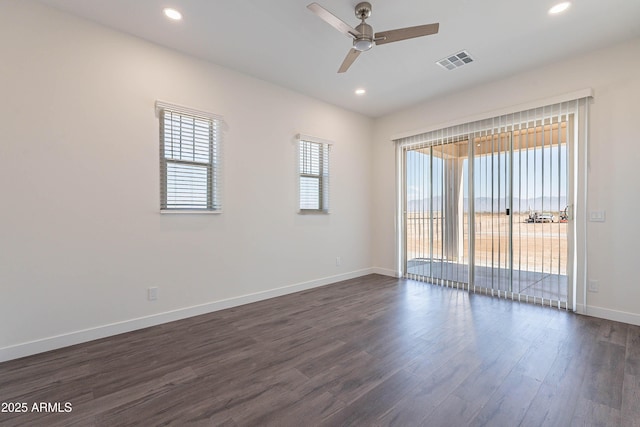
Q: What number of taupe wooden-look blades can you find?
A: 3